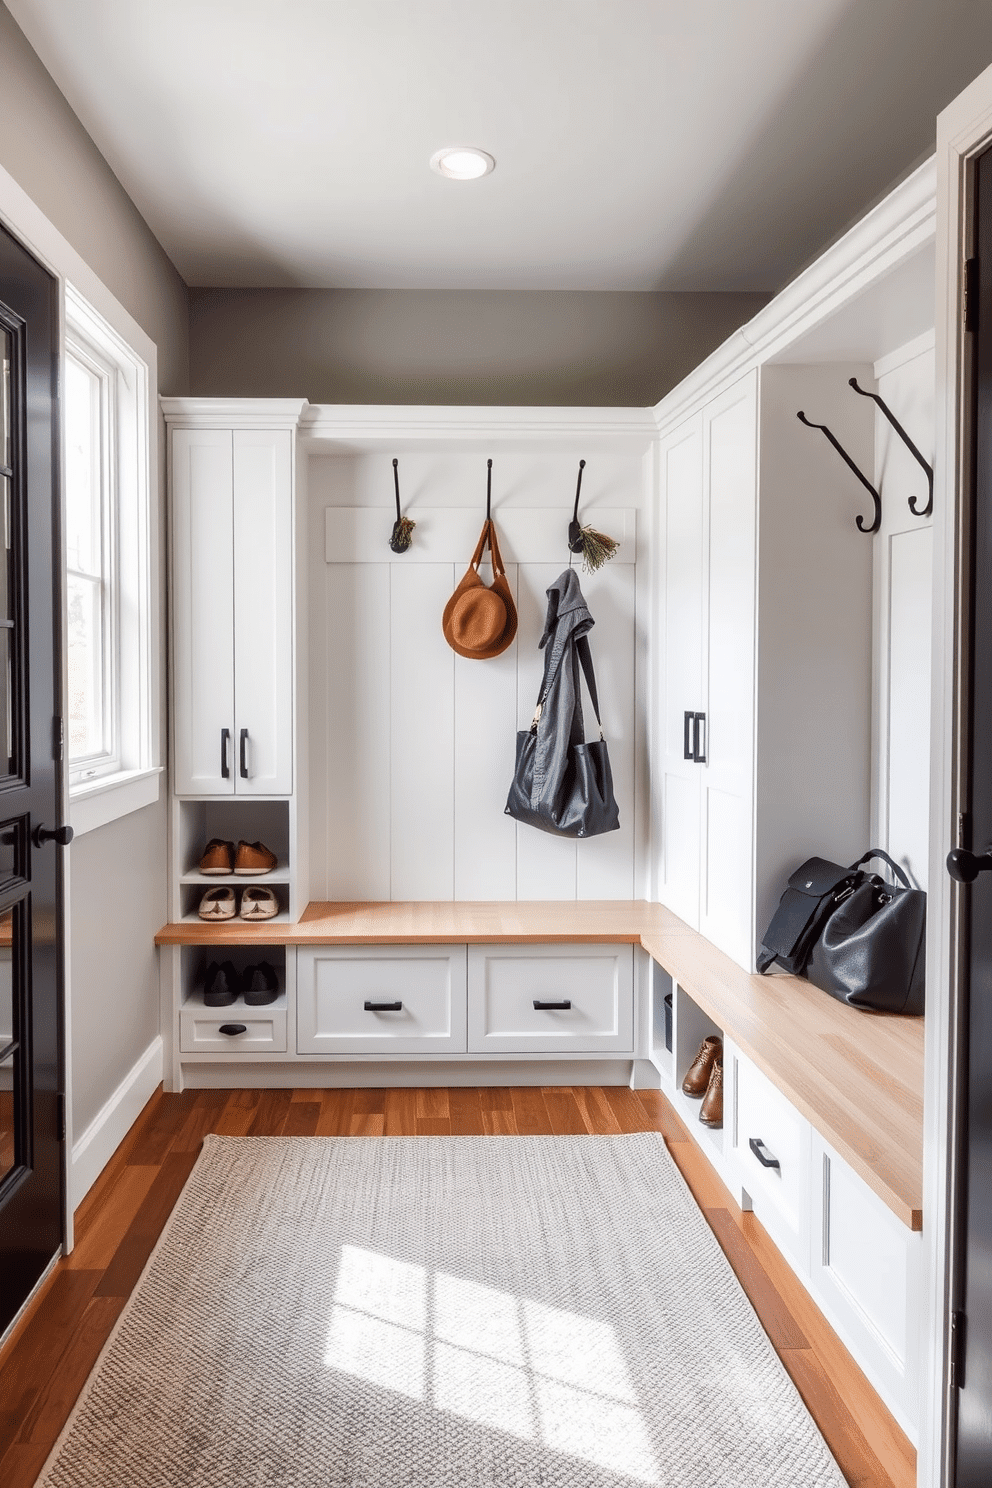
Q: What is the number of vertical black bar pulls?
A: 4